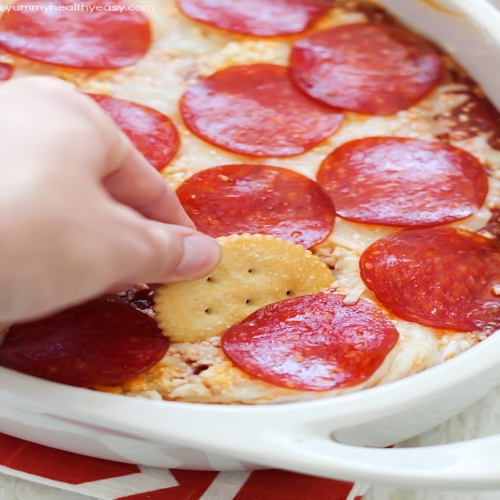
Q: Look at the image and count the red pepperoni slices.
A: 11